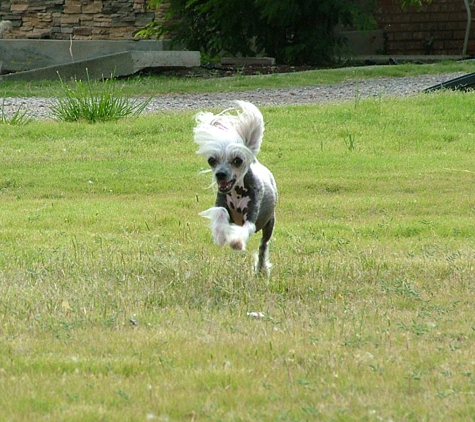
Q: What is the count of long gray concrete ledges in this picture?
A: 2